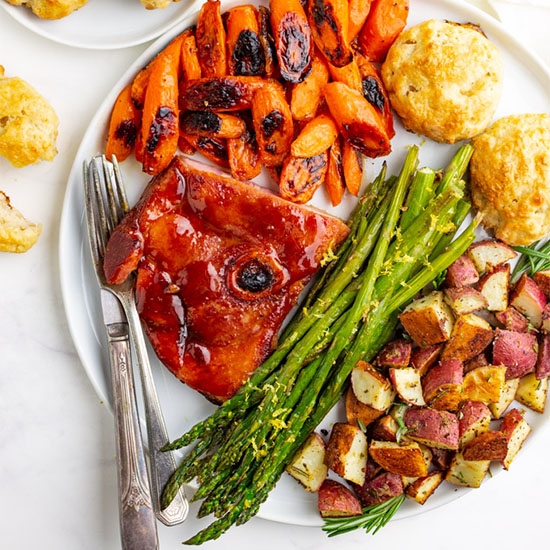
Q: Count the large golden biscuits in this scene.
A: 2